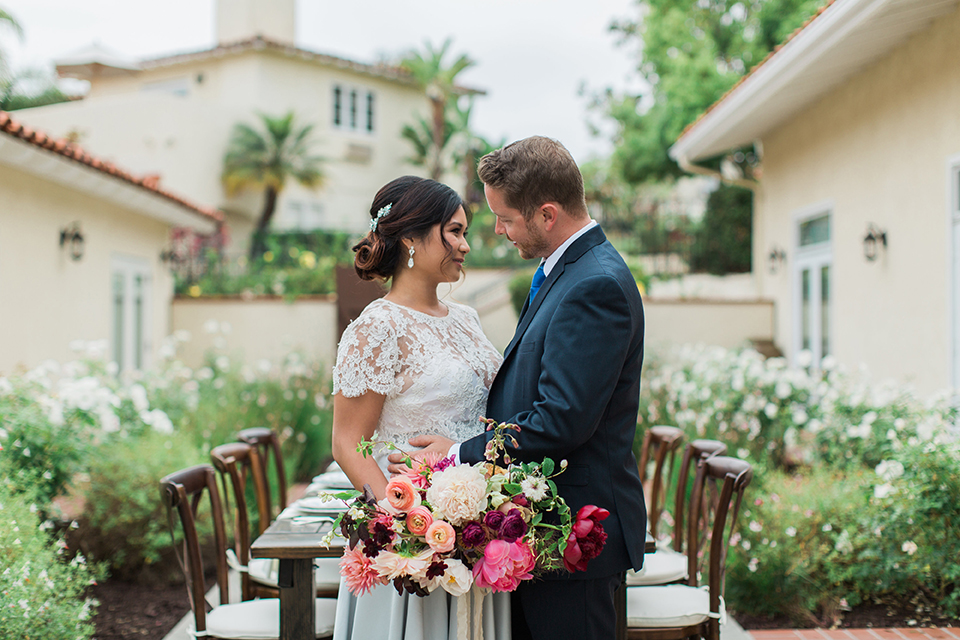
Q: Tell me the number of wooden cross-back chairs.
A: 6